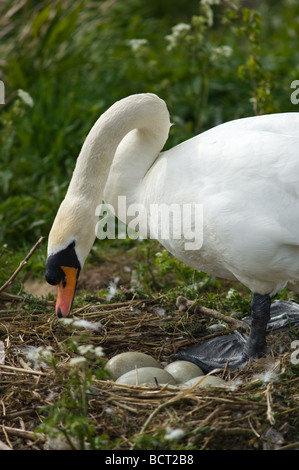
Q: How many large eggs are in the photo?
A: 4